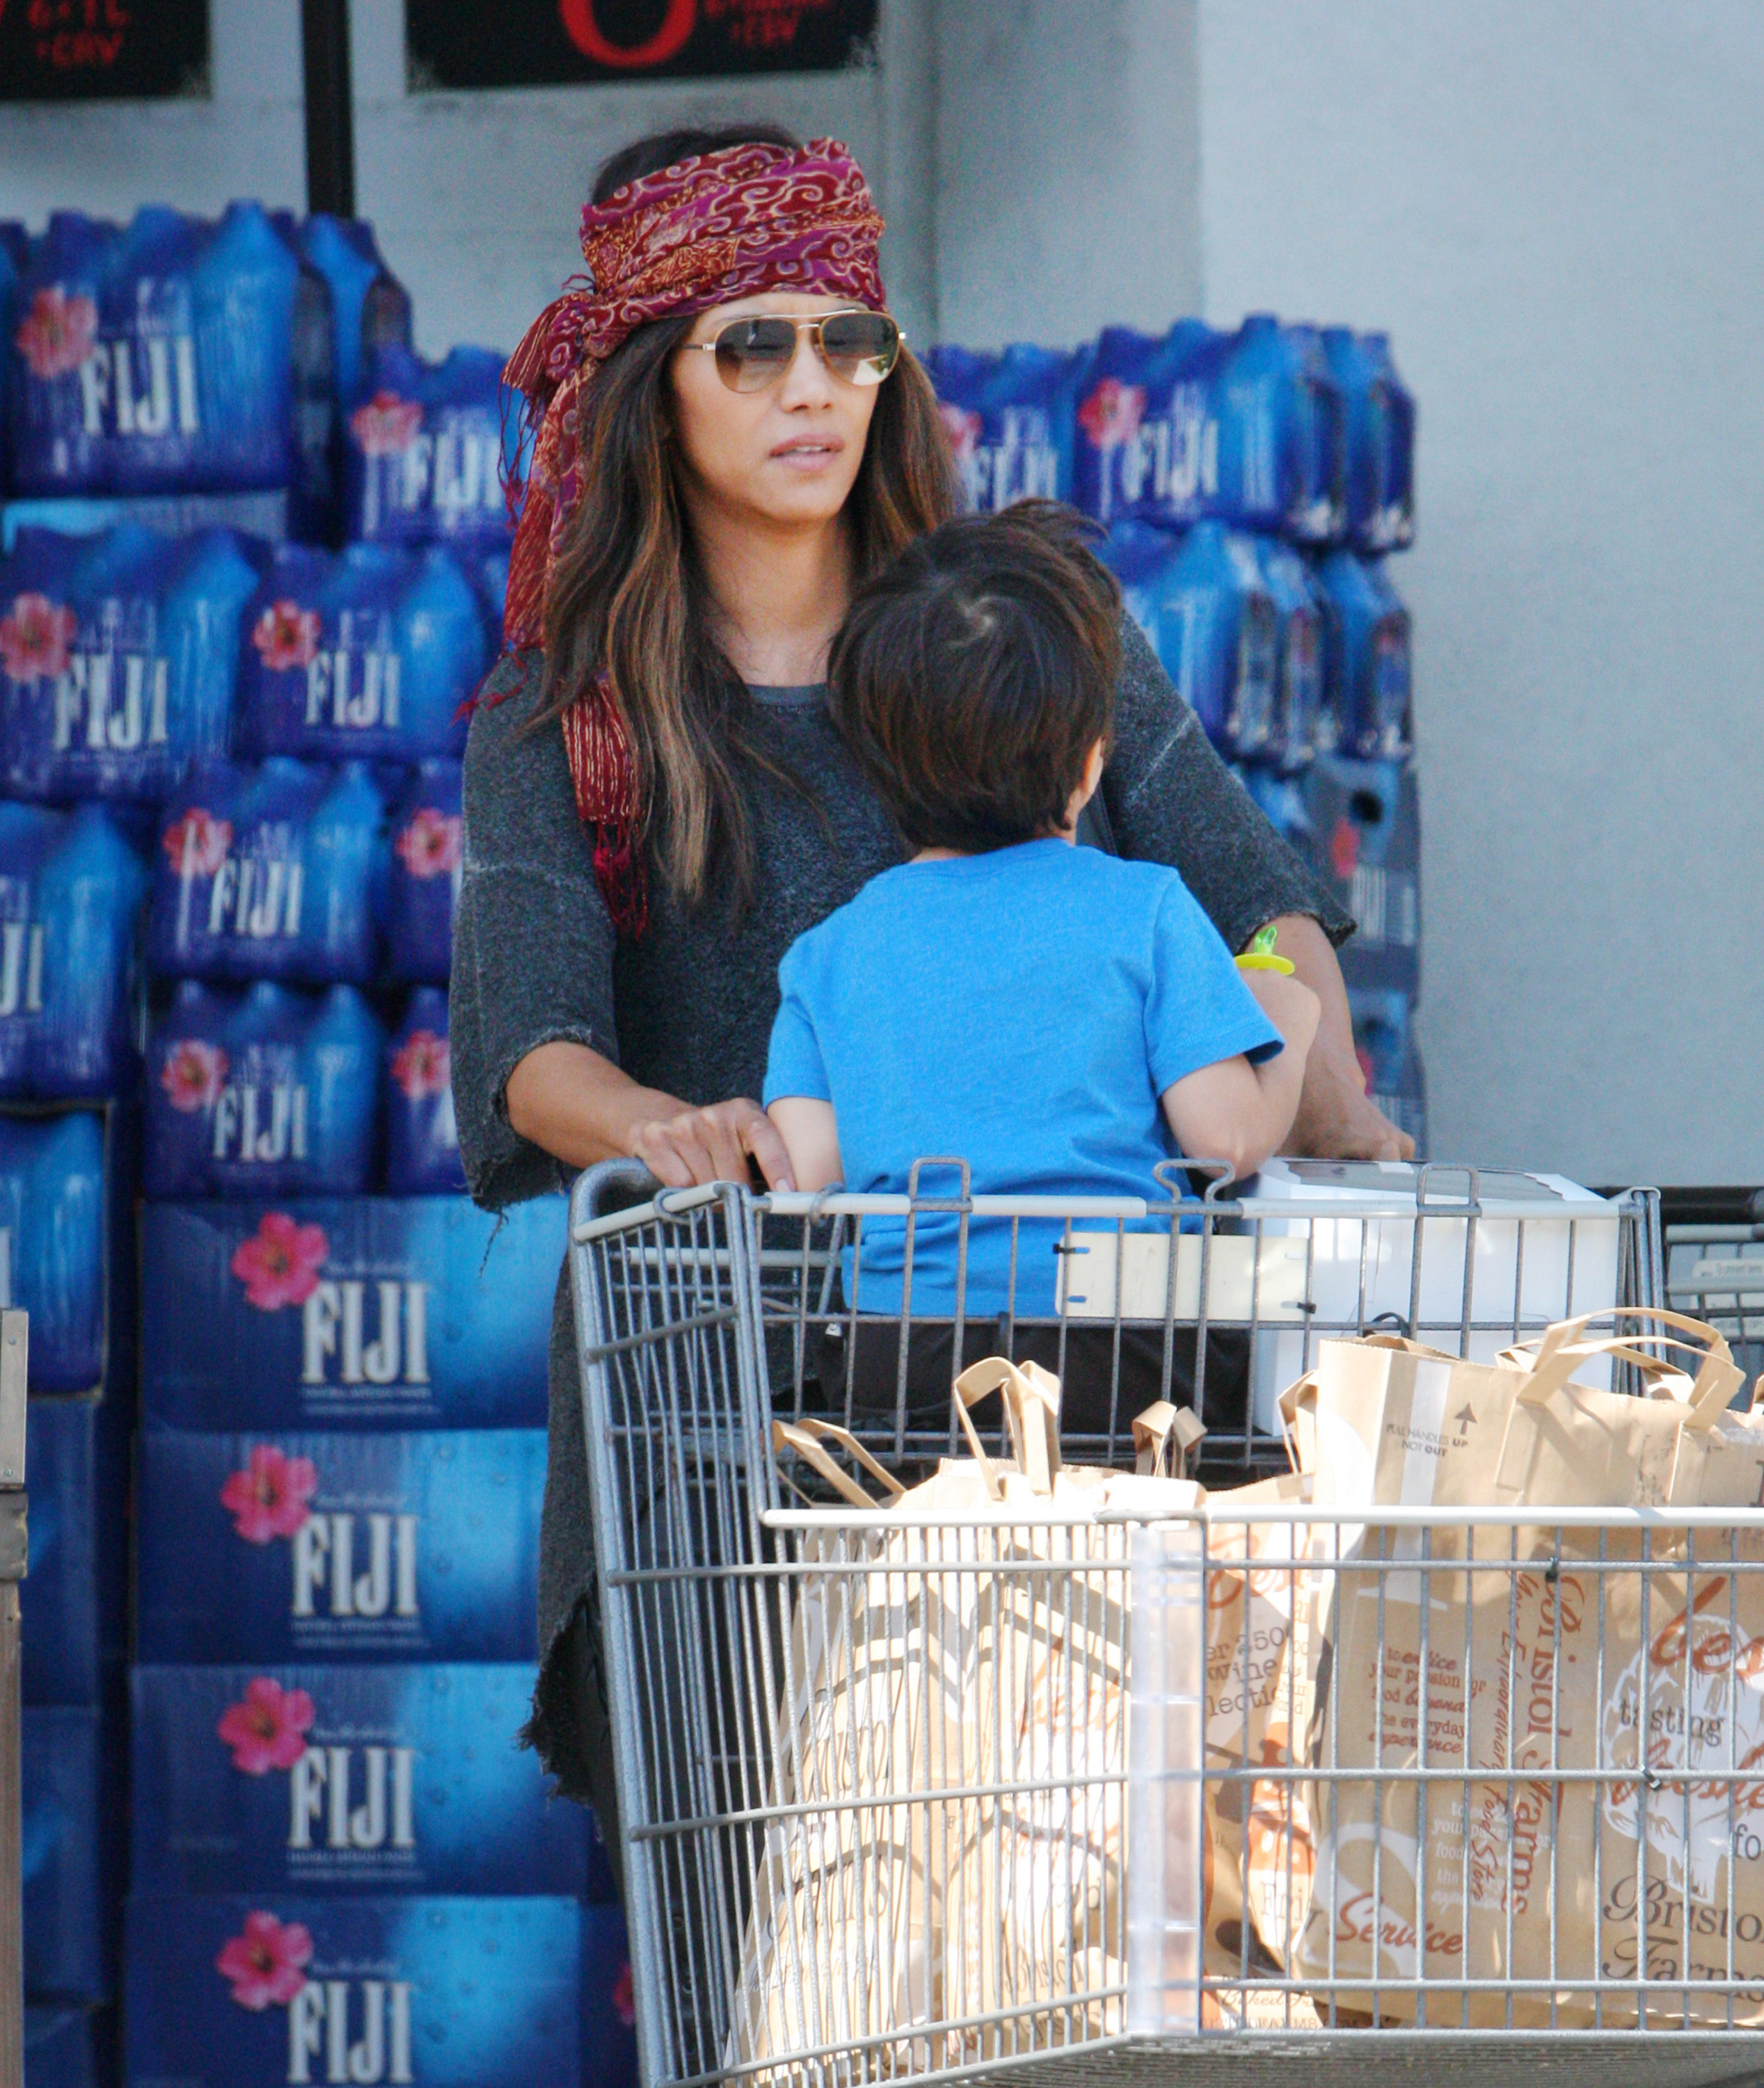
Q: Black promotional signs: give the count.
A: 2